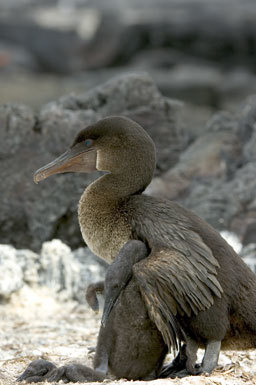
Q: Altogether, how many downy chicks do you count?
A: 2